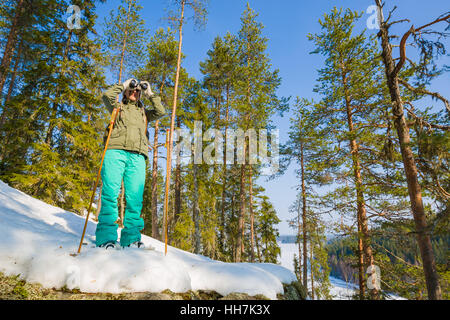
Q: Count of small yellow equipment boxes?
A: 0